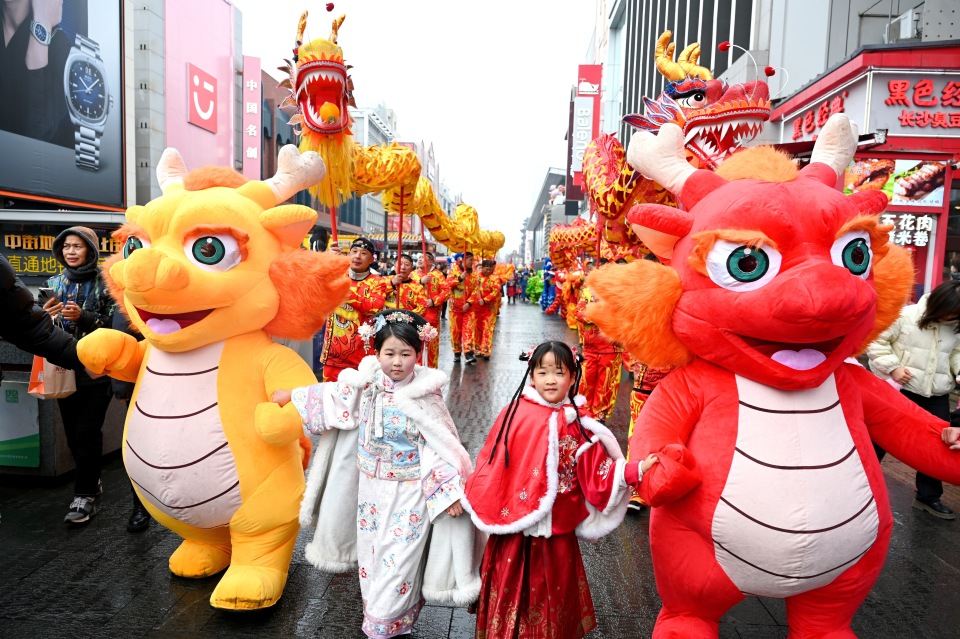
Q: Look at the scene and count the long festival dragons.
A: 2